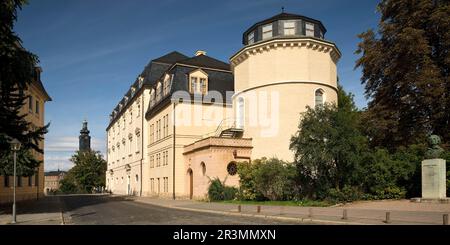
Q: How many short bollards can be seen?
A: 7